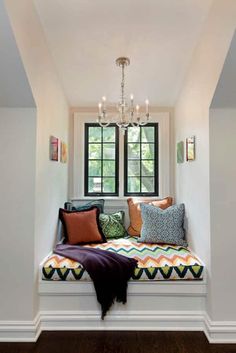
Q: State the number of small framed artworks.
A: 4